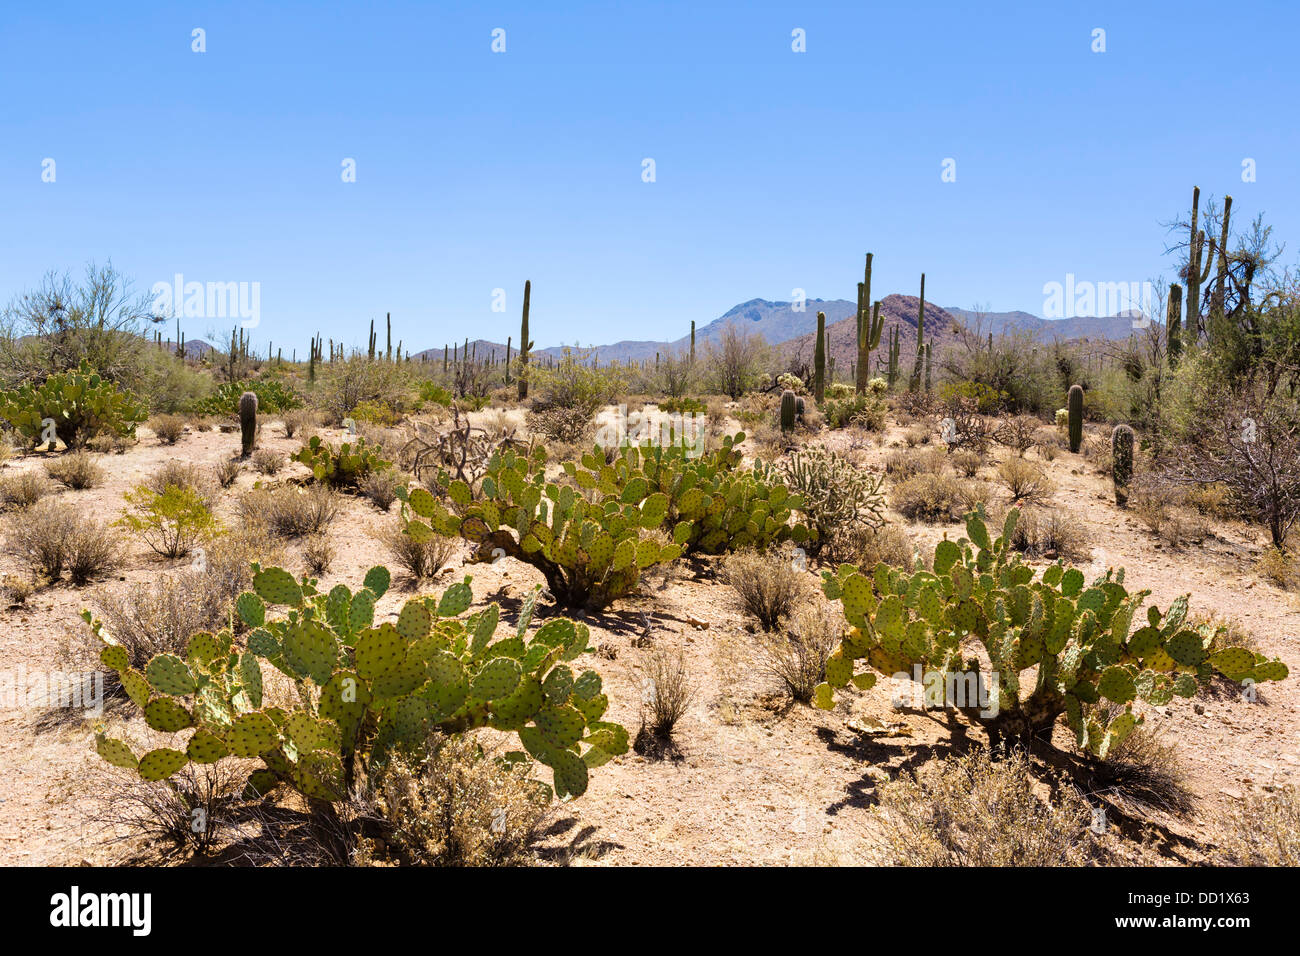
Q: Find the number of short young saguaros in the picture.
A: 5